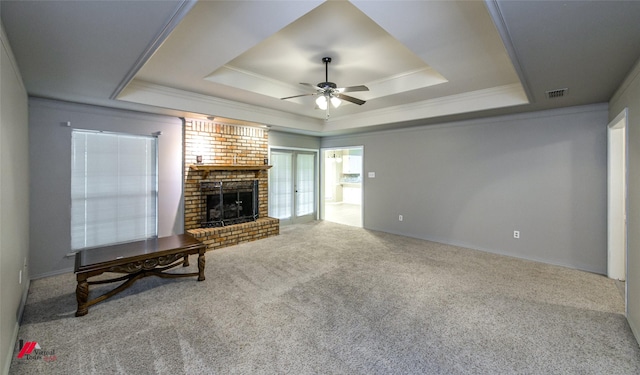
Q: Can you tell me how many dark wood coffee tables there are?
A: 1